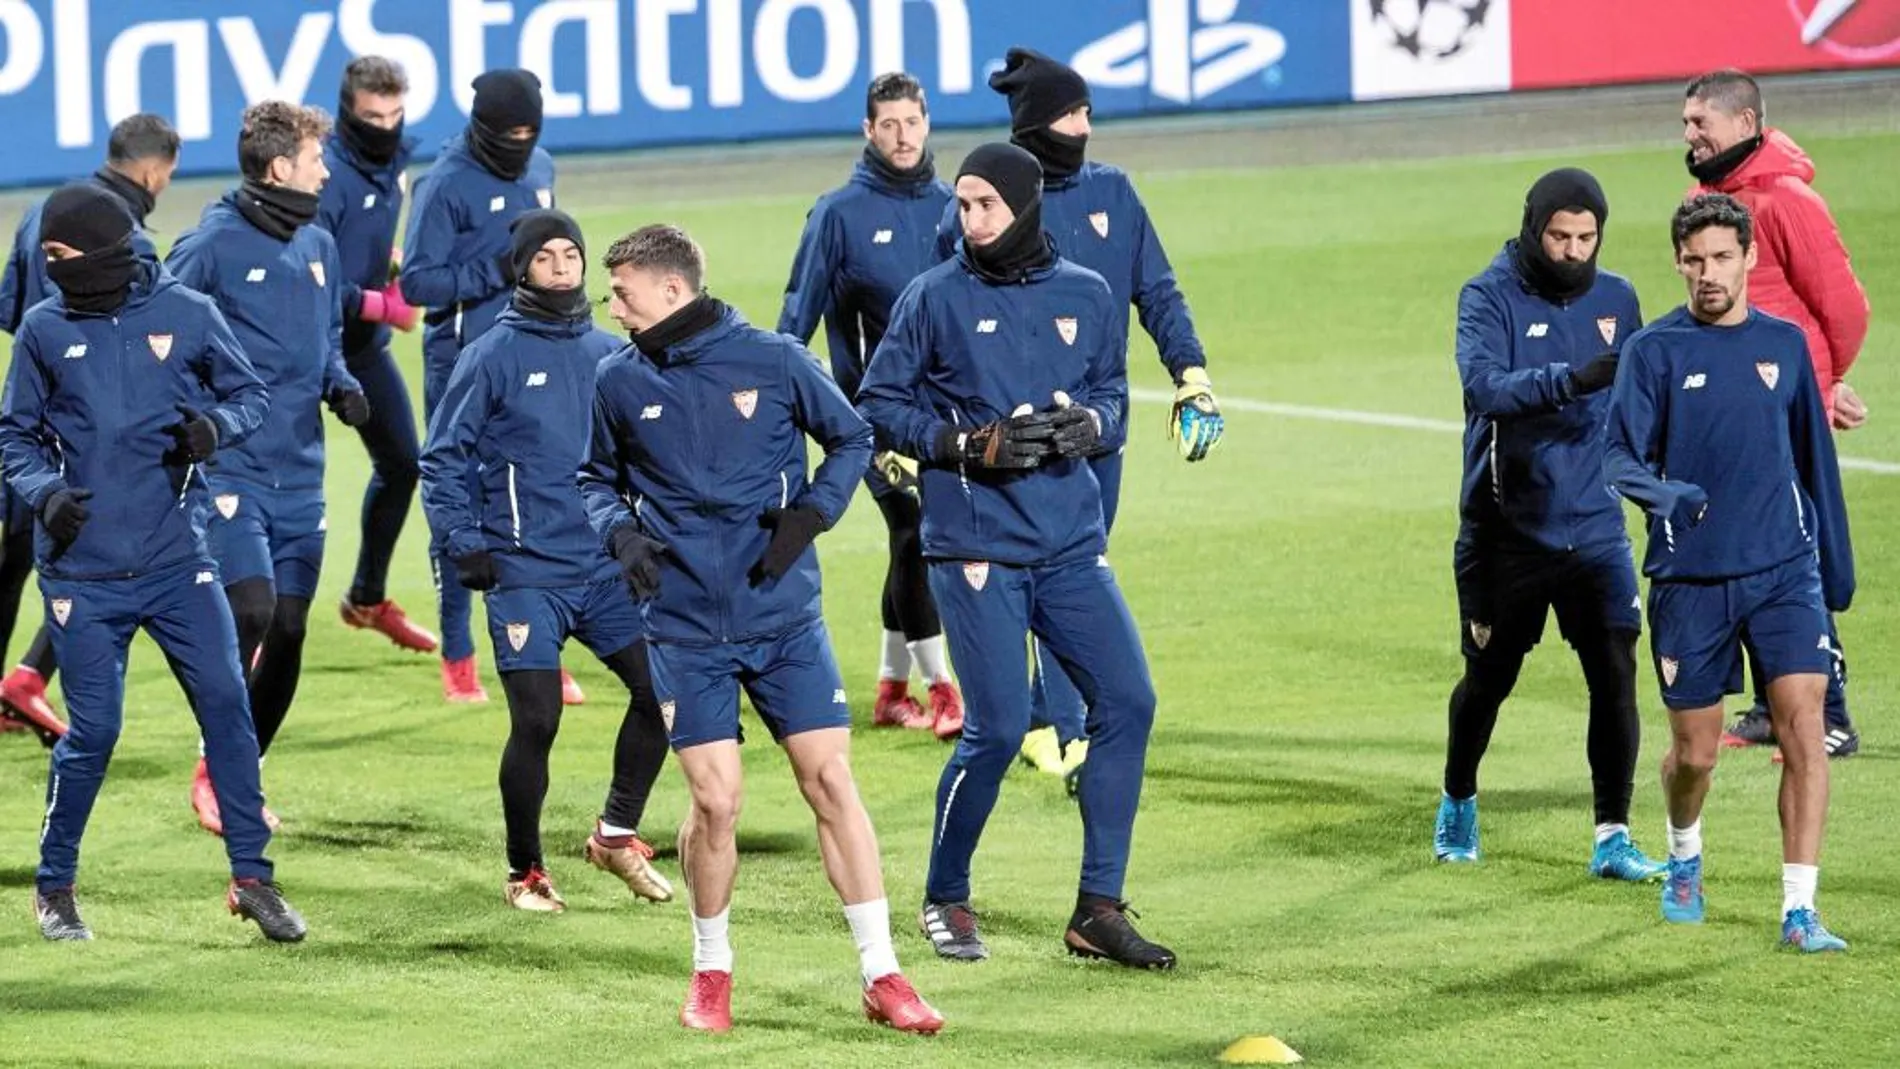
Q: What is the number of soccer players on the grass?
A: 12